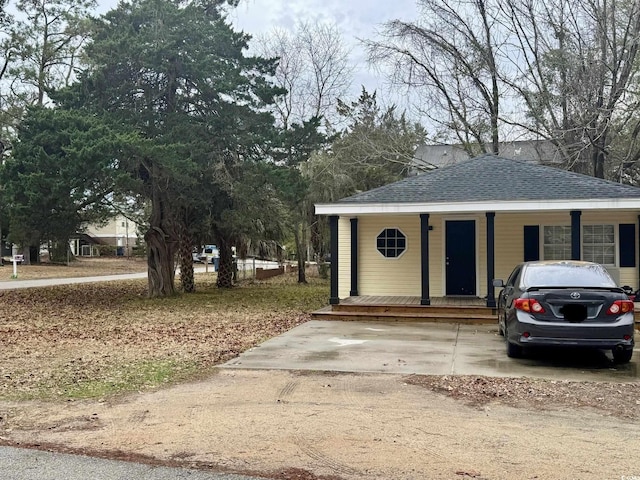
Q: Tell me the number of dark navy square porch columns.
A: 5